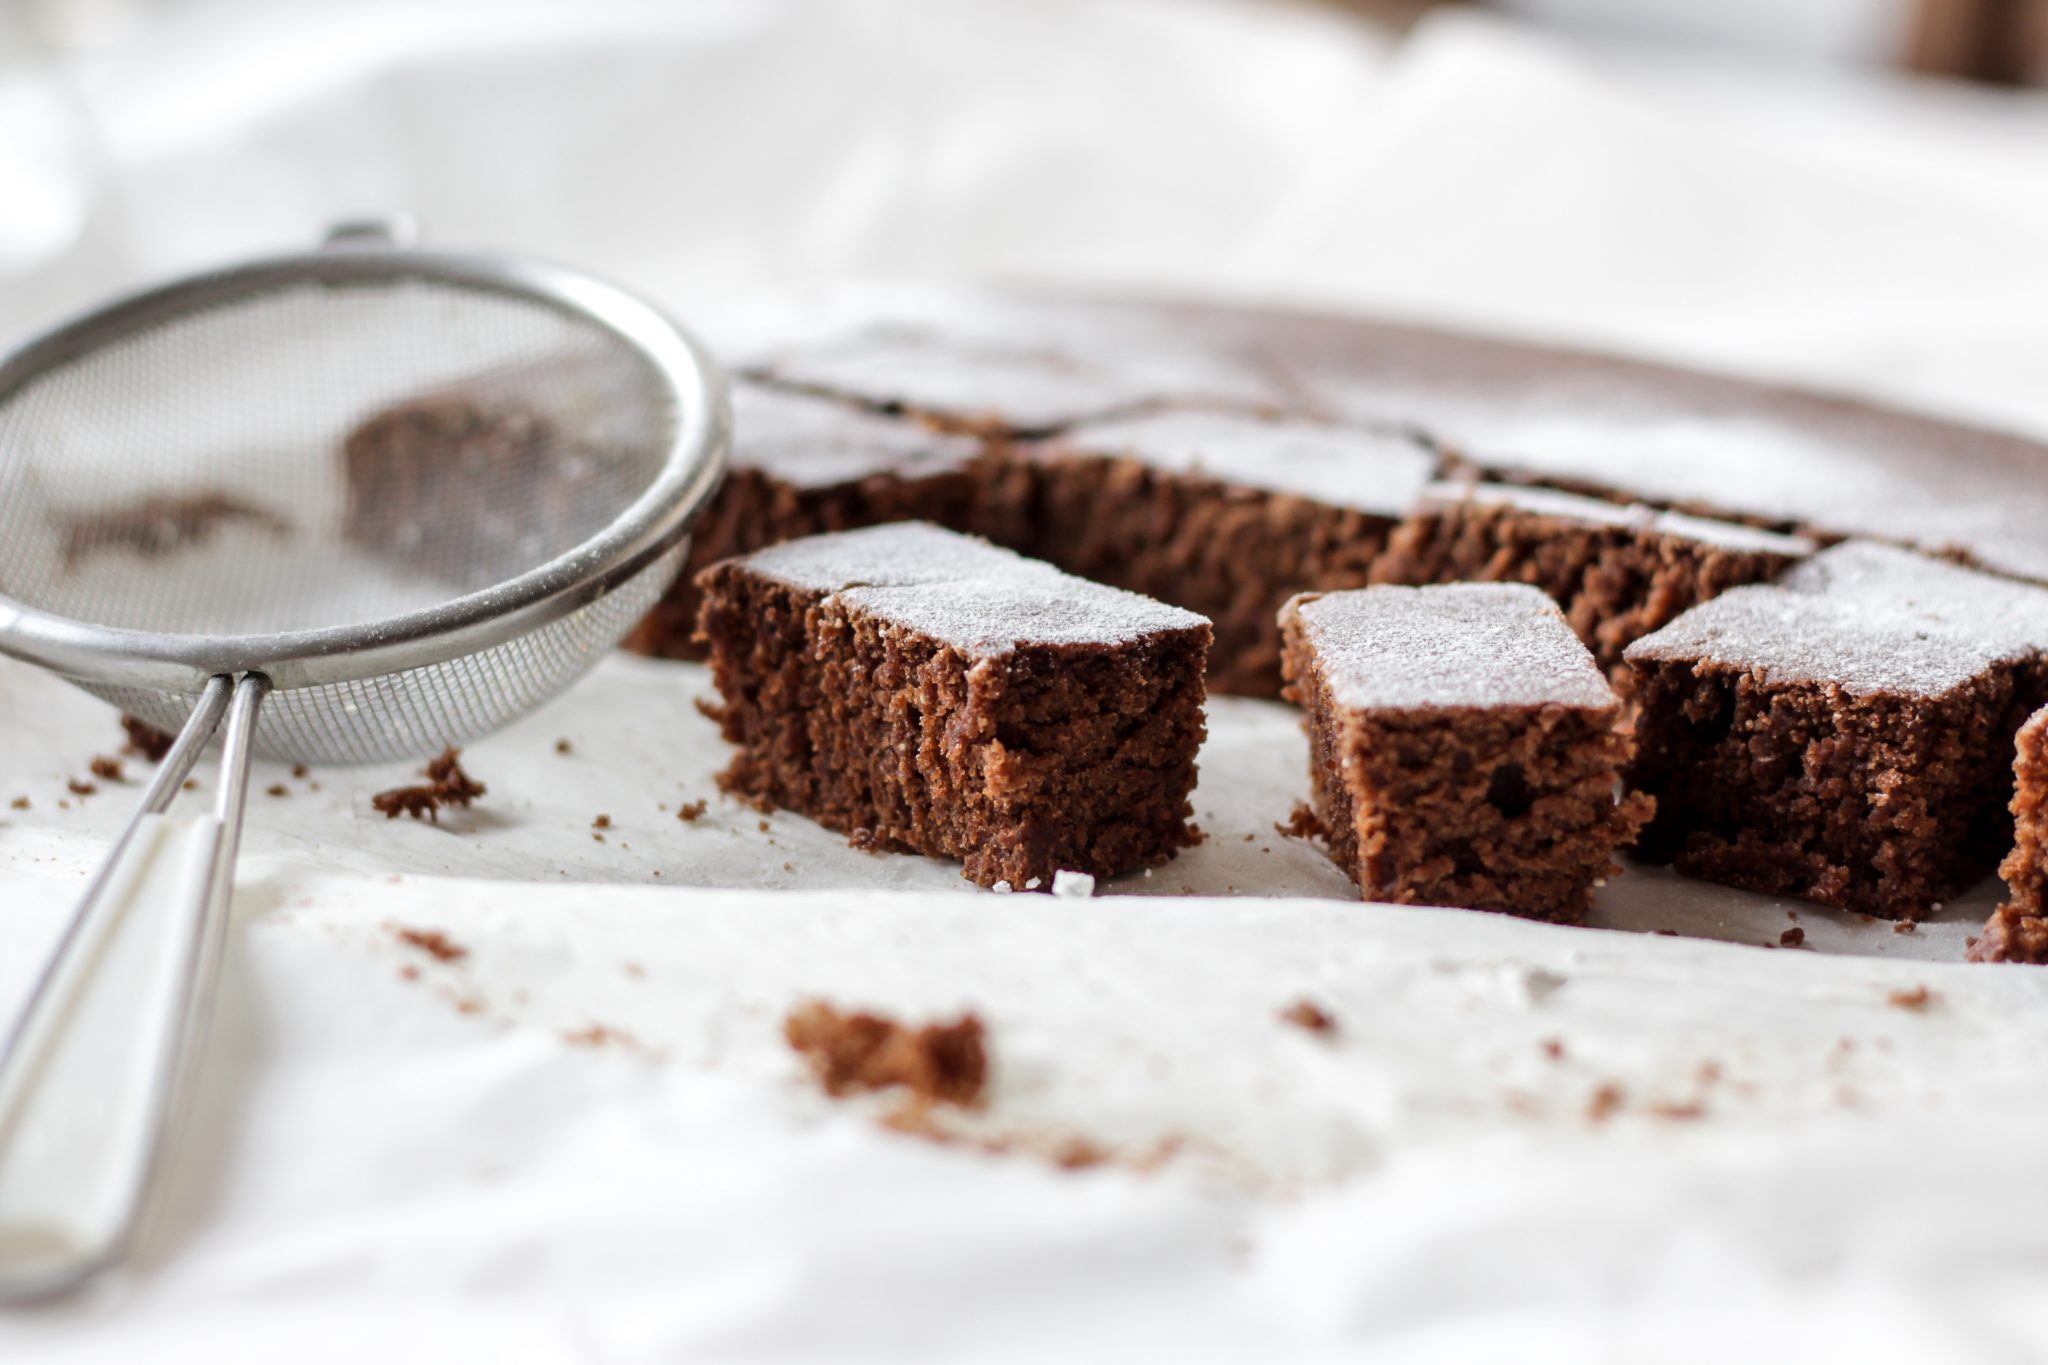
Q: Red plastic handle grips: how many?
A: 0